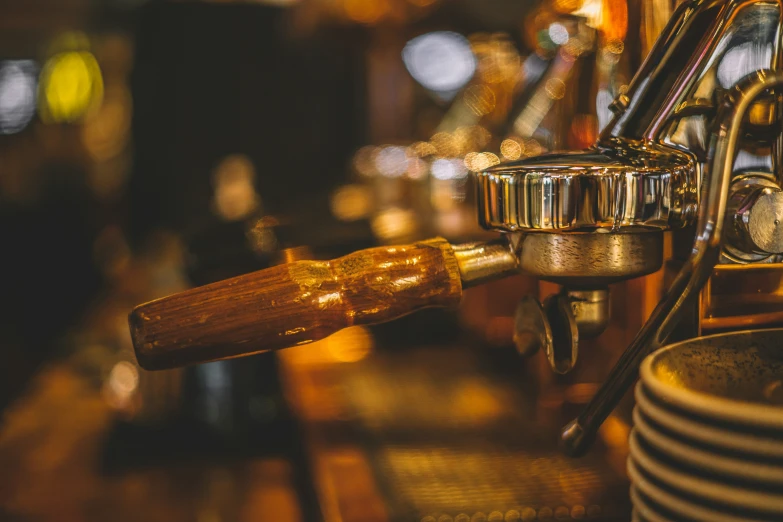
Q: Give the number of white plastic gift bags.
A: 0